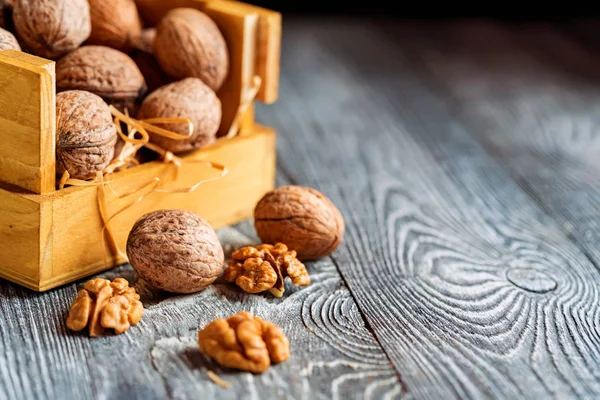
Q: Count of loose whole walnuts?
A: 2